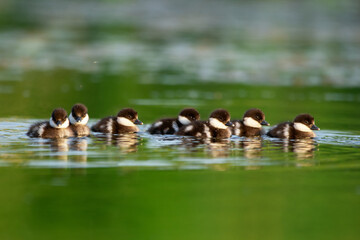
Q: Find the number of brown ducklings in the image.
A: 7